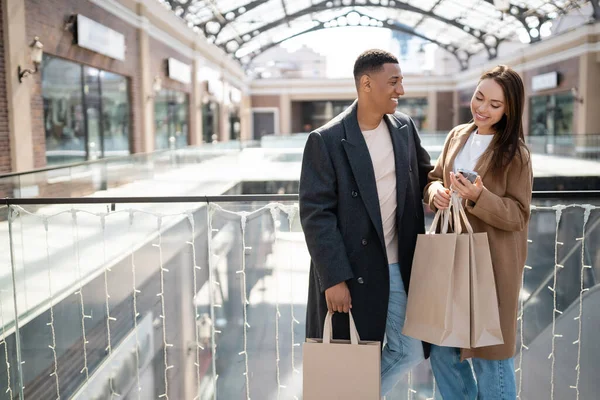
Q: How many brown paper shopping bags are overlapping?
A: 2